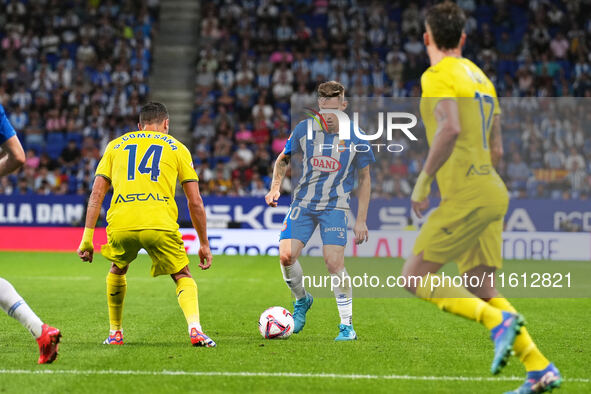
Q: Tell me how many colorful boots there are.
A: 7